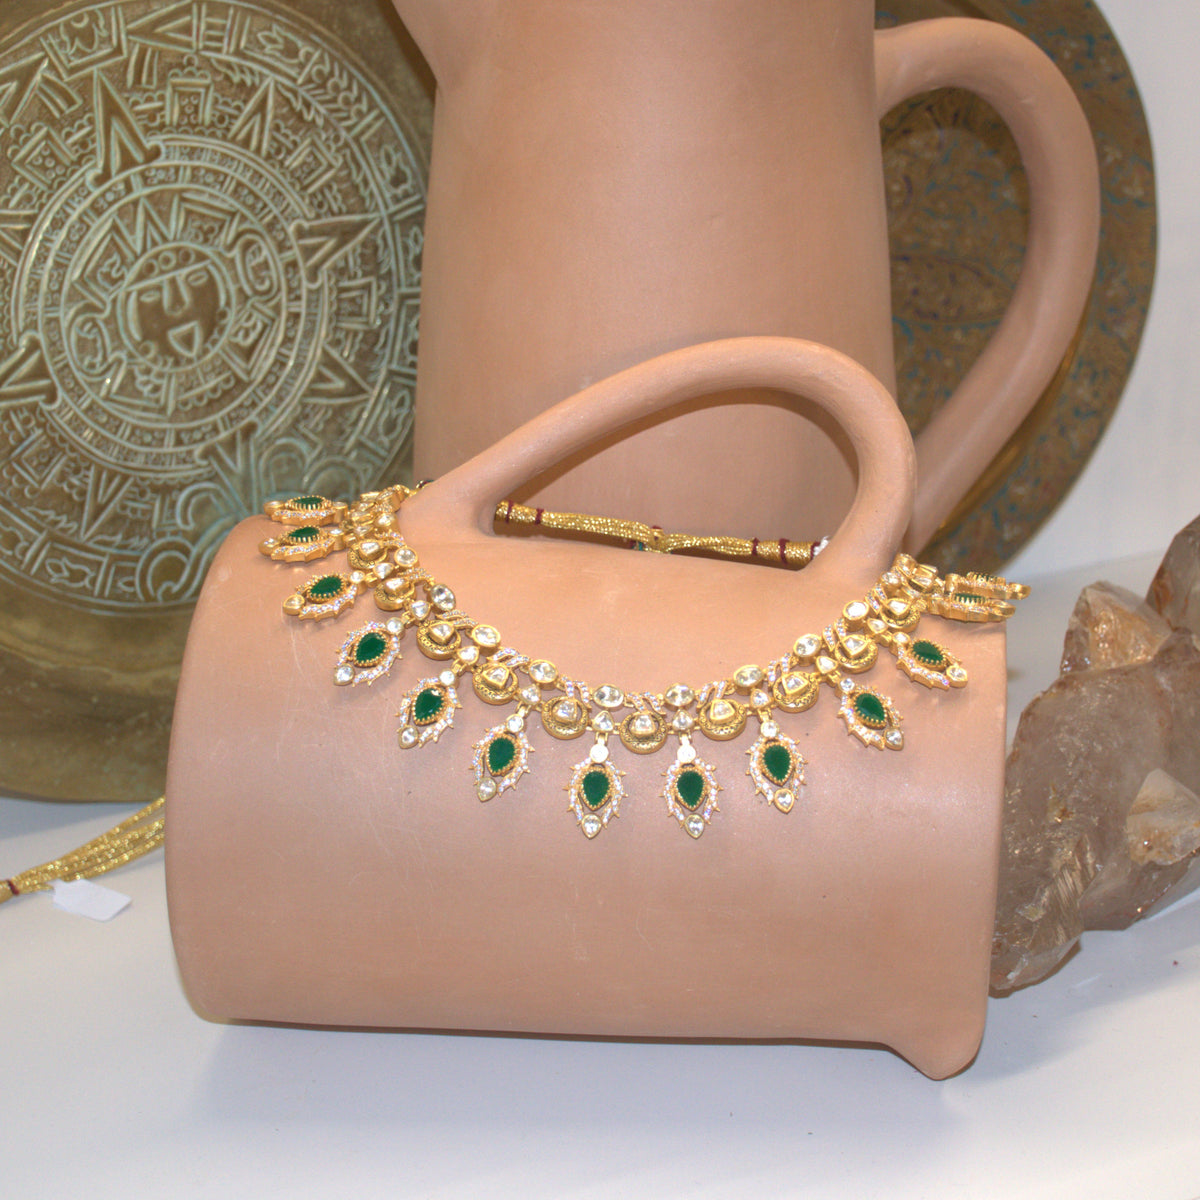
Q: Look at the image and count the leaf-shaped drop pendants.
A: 13